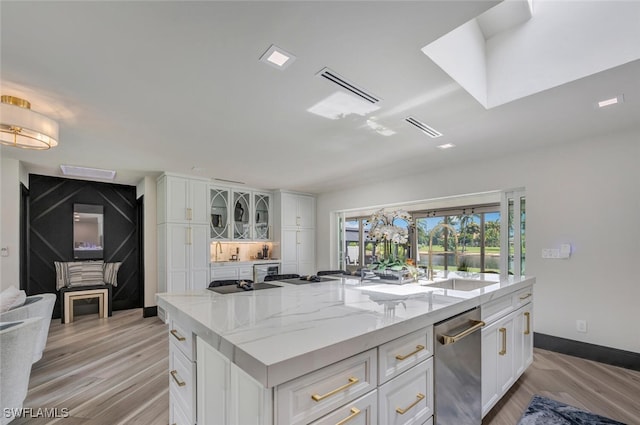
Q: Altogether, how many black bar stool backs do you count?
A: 3